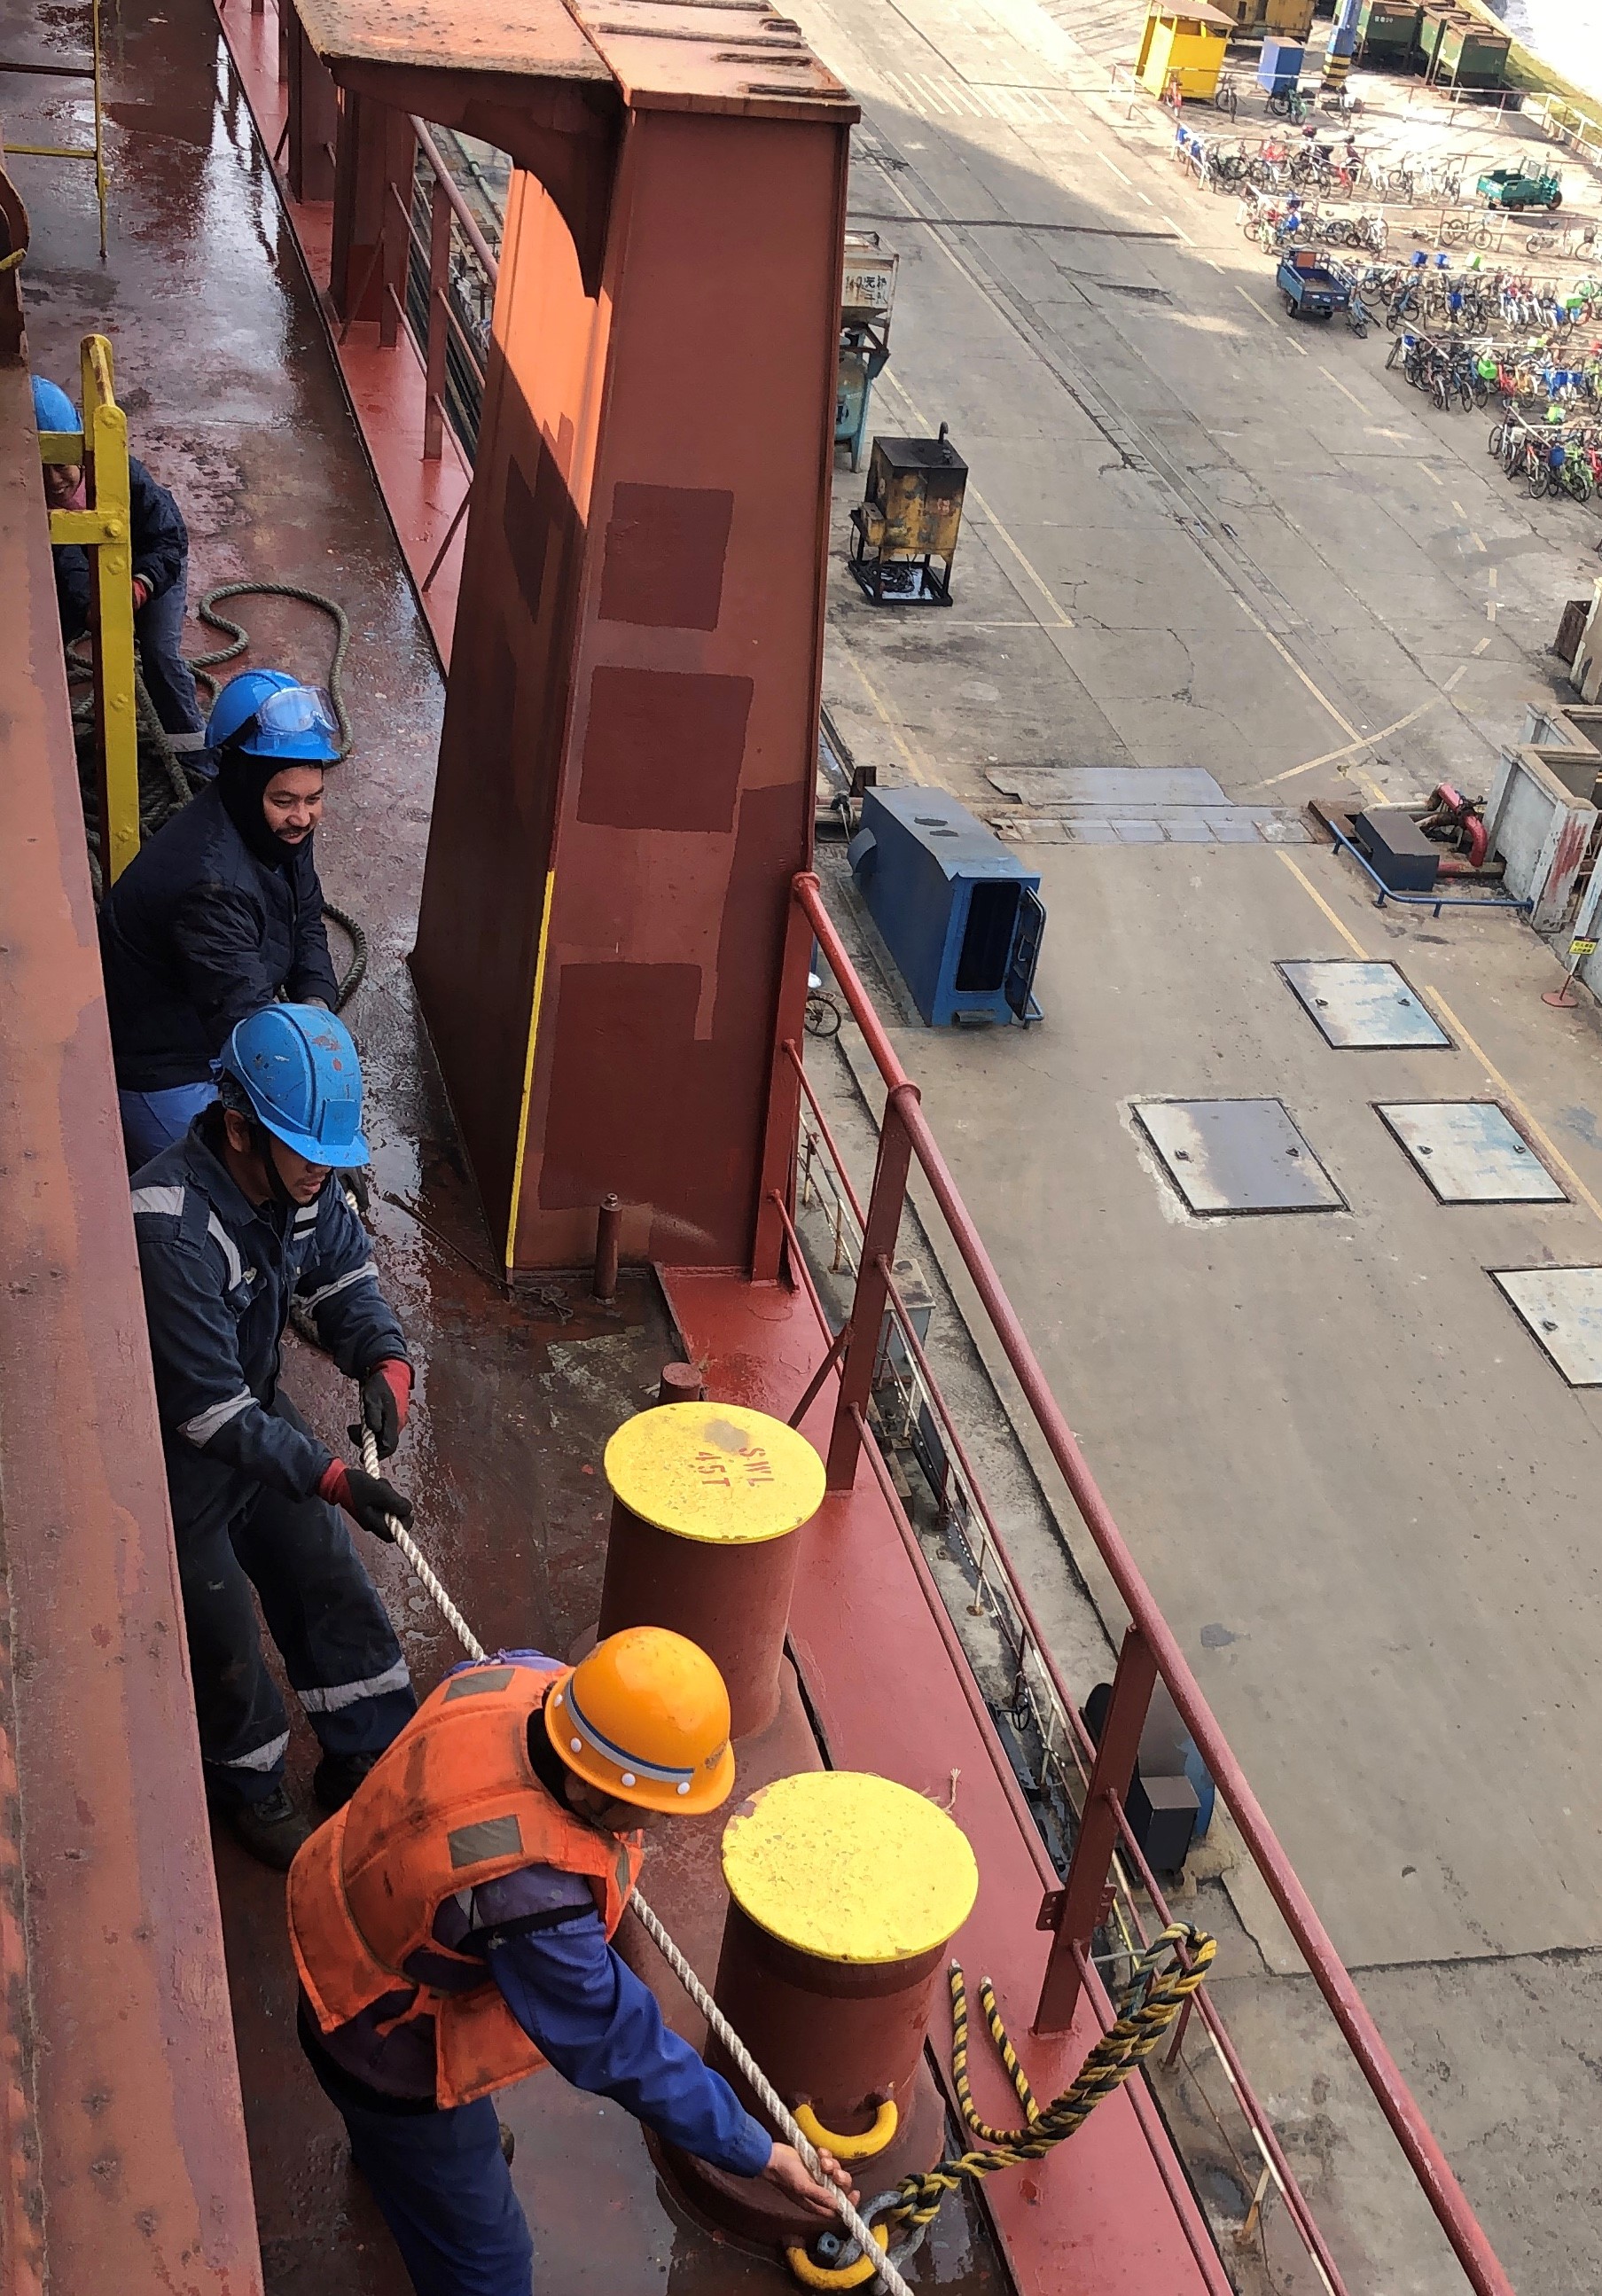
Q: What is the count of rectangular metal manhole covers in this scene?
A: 4